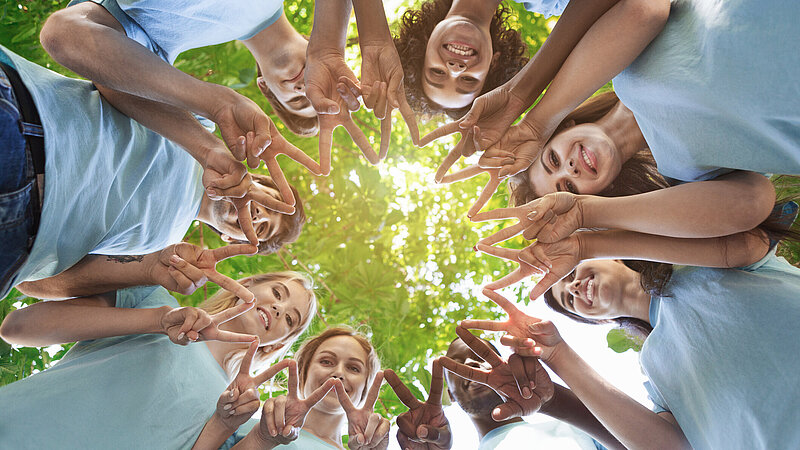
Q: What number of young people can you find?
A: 8